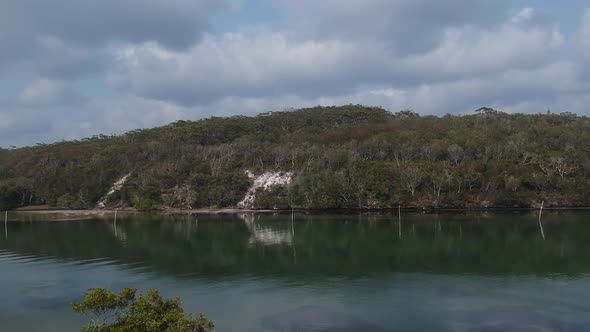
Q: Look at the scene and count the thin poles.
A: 5